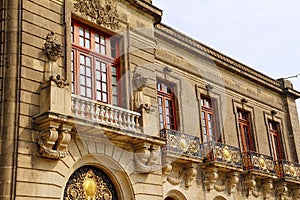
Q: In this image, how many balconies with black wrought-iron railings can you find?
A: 4